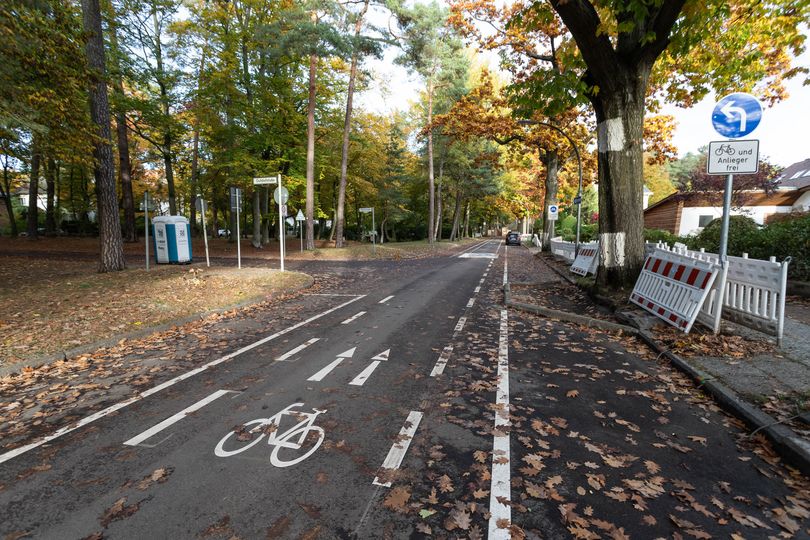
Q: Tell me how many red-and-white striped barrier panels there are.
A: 2